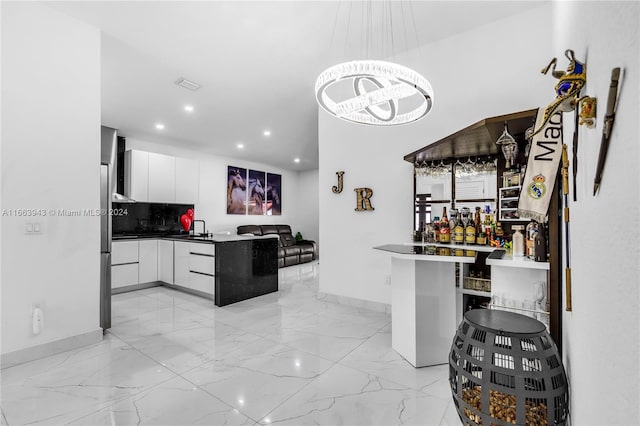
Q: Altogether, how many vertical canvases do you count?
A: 3